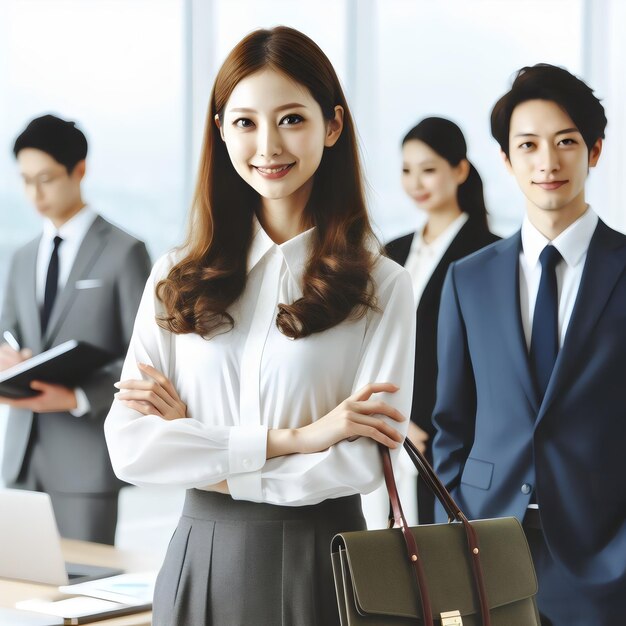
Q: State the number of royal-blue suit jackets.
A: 1